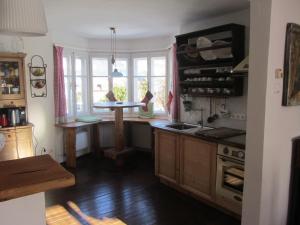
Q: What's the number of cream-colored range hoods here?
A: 1